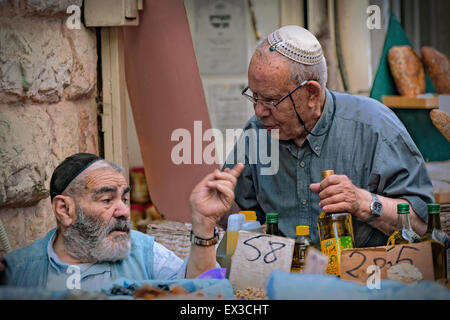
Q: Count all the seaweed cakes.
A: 0